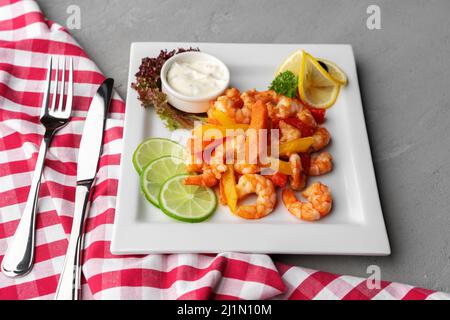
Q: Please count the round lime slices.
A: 3